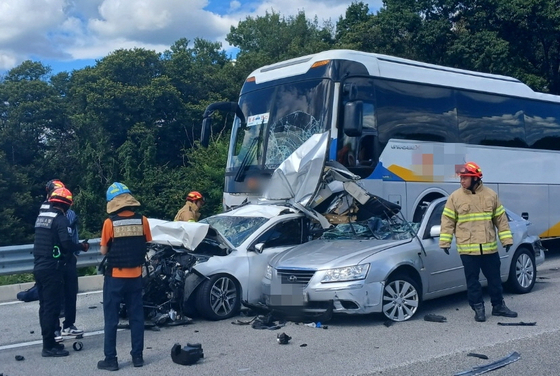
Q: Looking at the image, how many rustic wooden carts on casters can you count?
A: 0